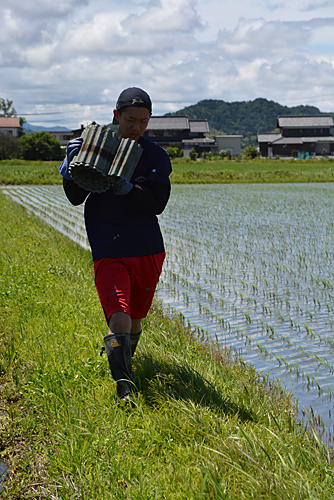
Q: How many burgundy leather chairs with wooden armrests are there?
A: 0